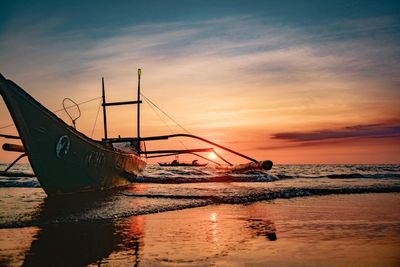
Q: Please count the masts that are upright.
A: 2